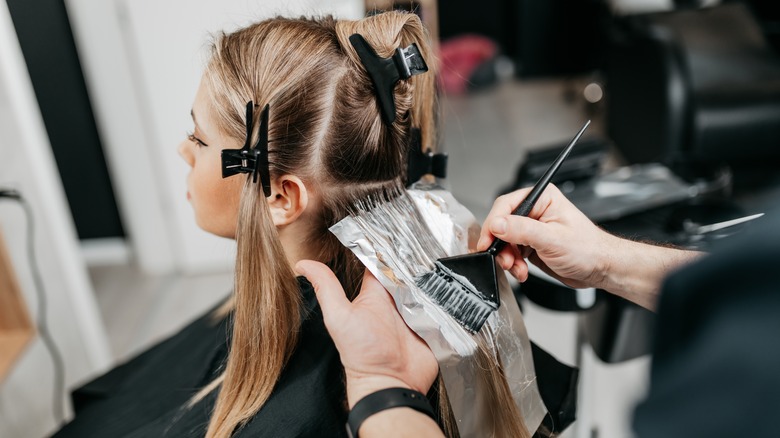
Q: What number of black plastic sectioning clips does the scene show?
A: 3